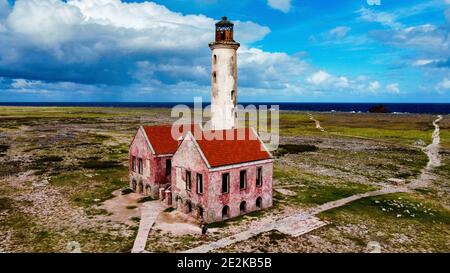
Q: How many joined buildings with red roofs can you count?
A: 2